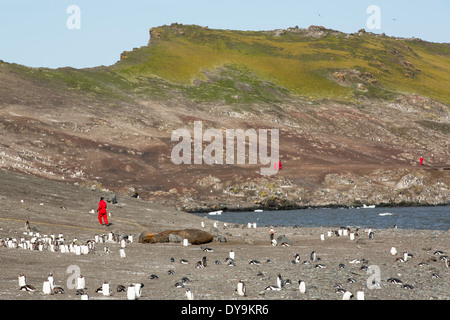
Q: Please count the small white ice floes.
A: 4